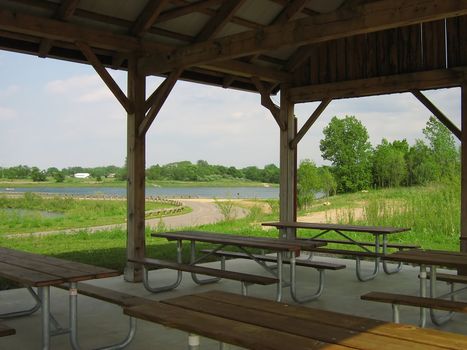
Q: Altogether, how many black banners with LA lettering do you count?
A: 0